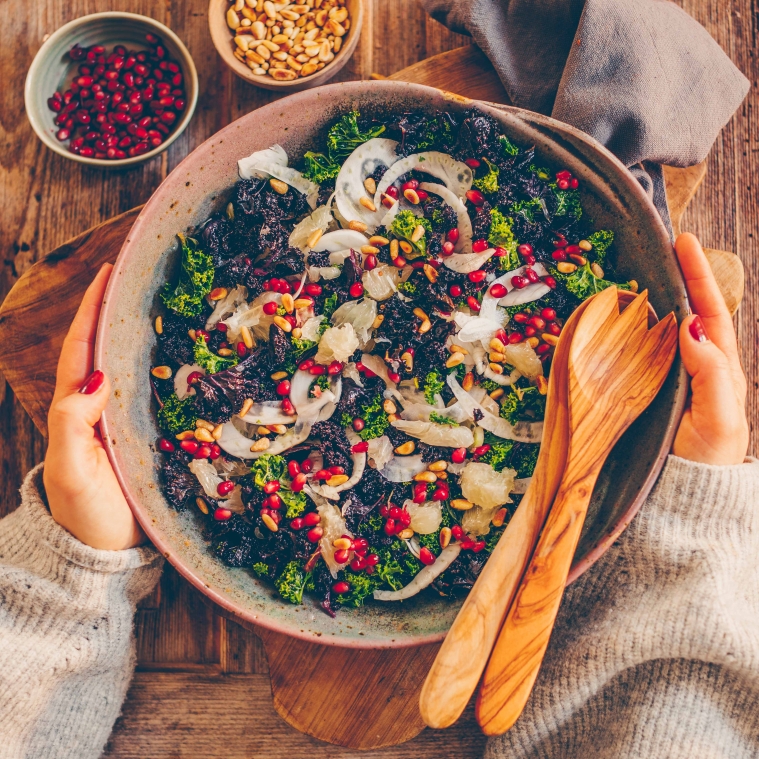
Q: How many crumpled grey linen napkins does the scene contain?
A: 1